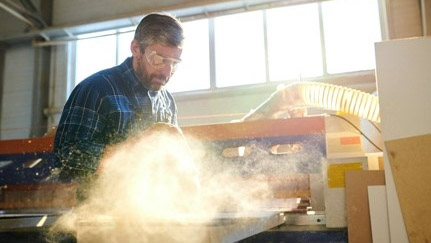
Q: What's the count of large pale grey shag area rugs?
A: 0